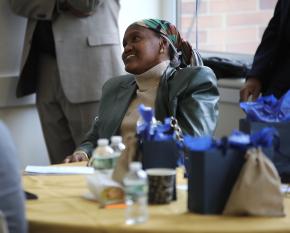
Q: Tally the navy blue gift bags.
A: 3